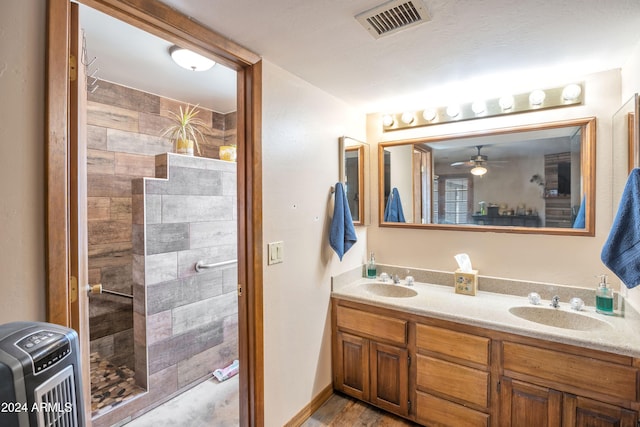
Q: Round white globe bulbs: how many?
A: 8